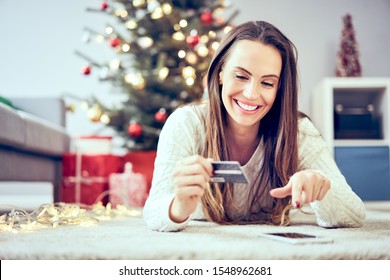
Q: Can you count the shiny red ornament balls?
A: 7